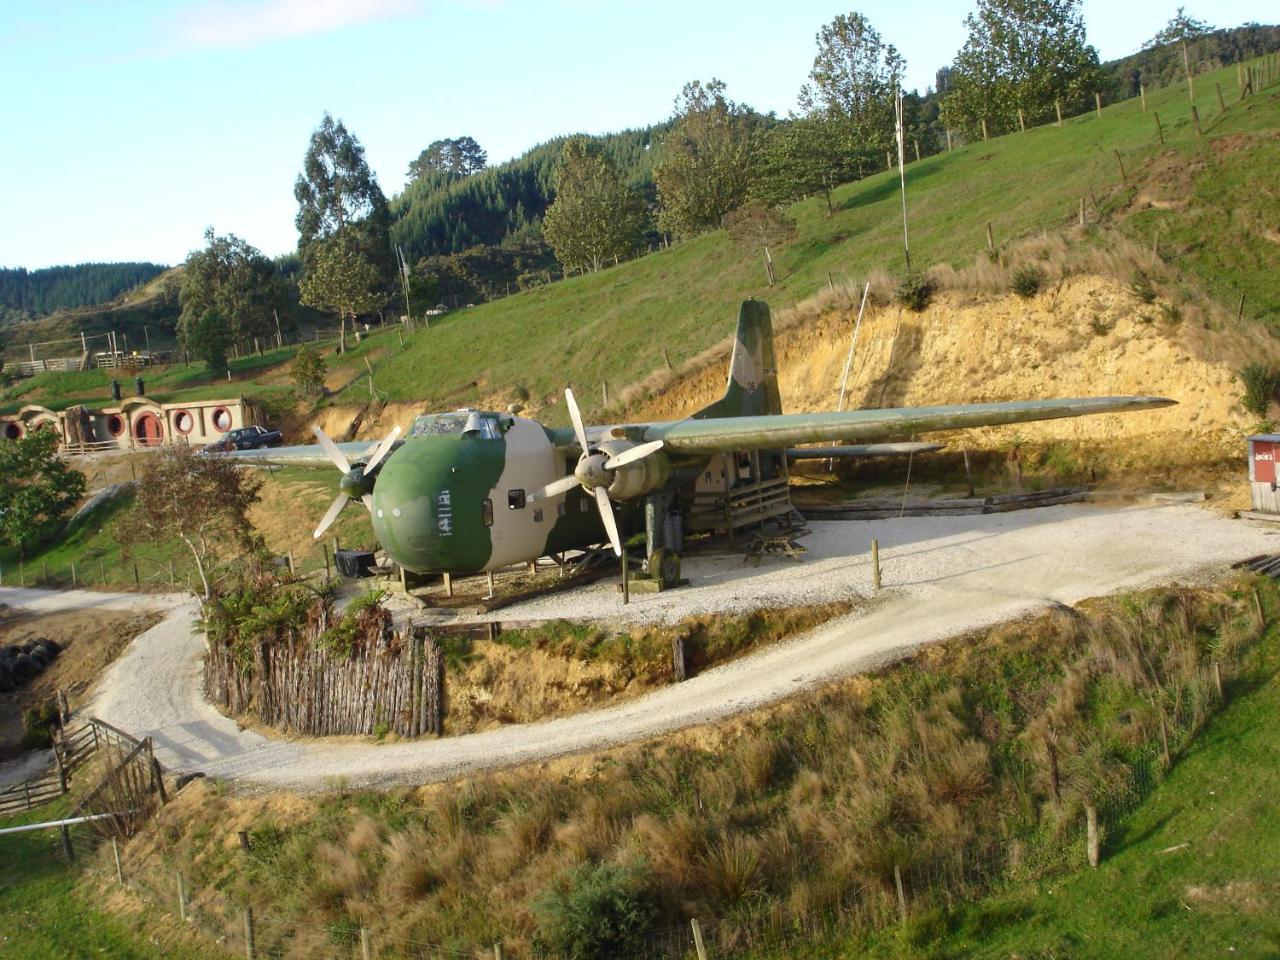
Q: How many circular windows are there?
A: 4